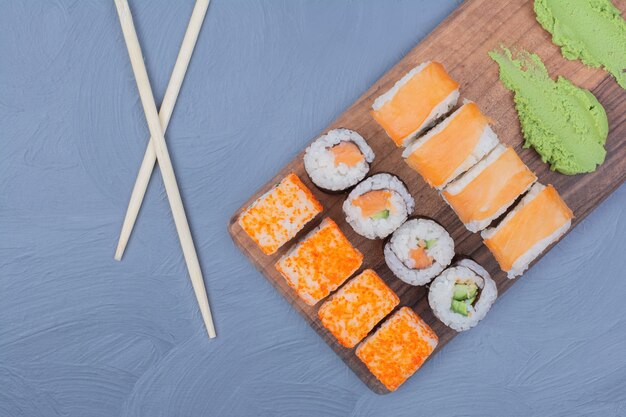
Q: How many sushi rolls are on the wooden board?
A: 12